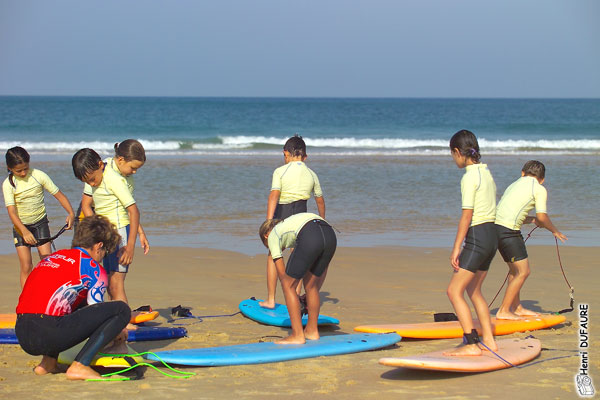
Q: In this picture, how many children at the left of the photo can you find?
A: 3